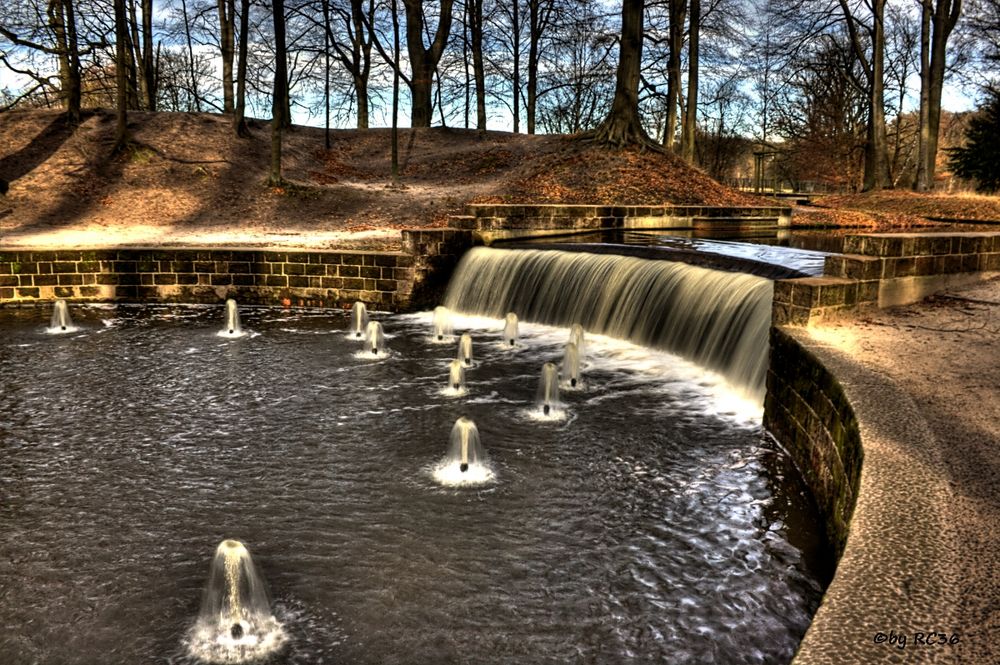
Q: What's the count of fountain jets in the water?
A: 13